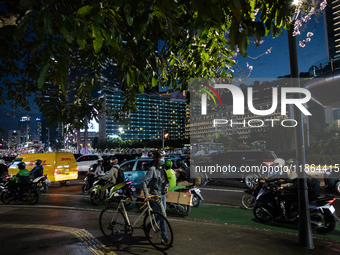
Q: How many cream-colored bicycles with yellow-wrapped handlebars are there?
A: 1